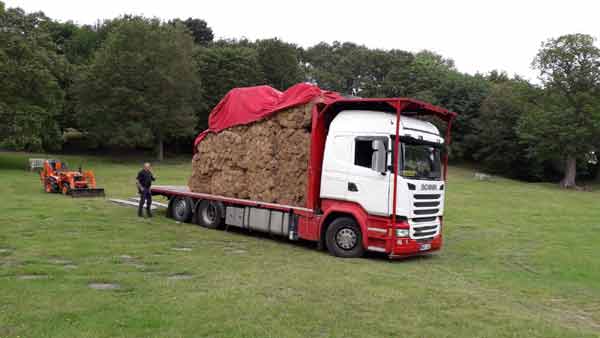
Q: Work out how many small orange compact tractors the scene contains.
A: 1